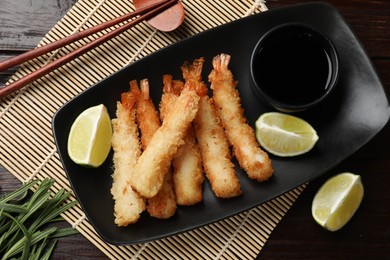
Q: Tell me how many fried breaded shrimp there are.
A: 6